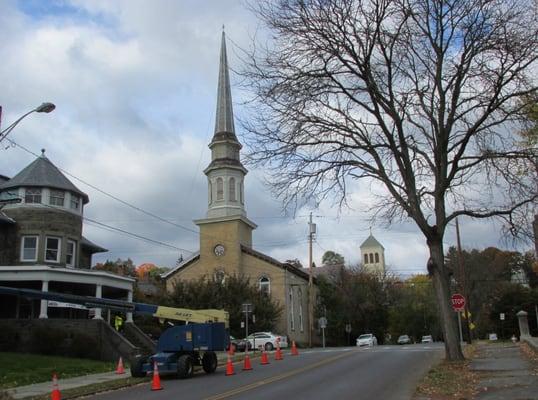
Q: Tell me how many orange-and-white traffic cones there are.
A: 9